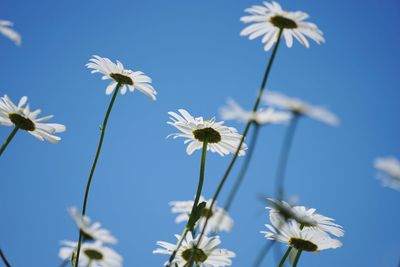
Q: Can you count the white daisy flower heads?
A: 14